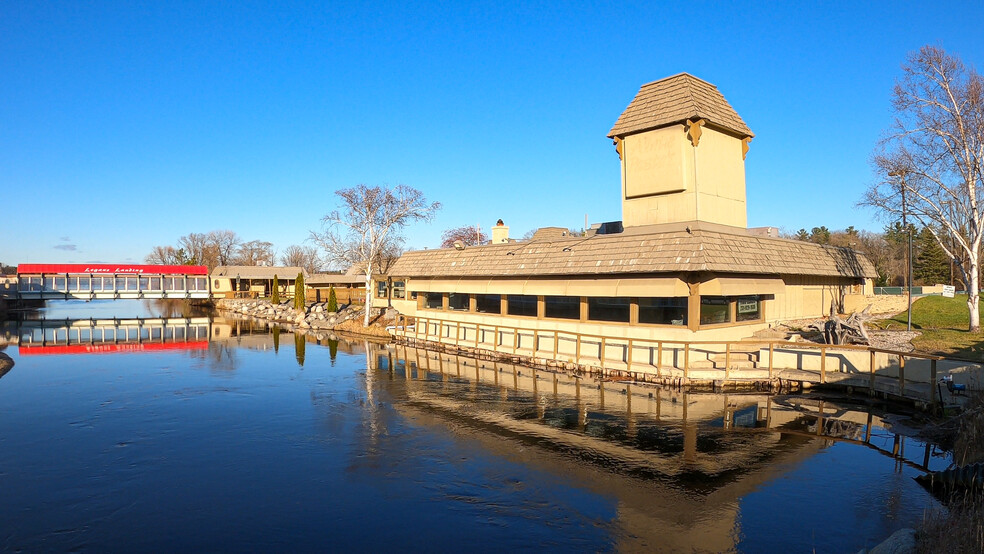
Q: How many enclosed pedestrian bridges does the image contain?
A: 1